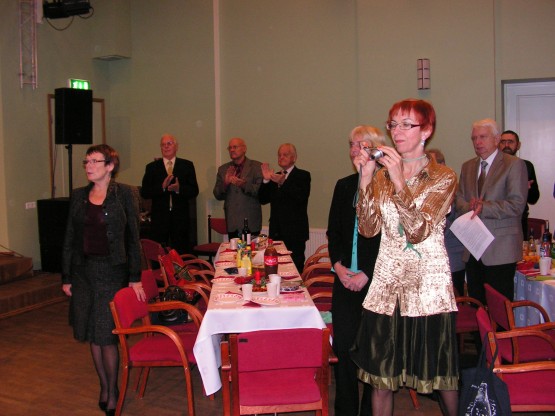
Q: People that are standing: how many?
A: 9